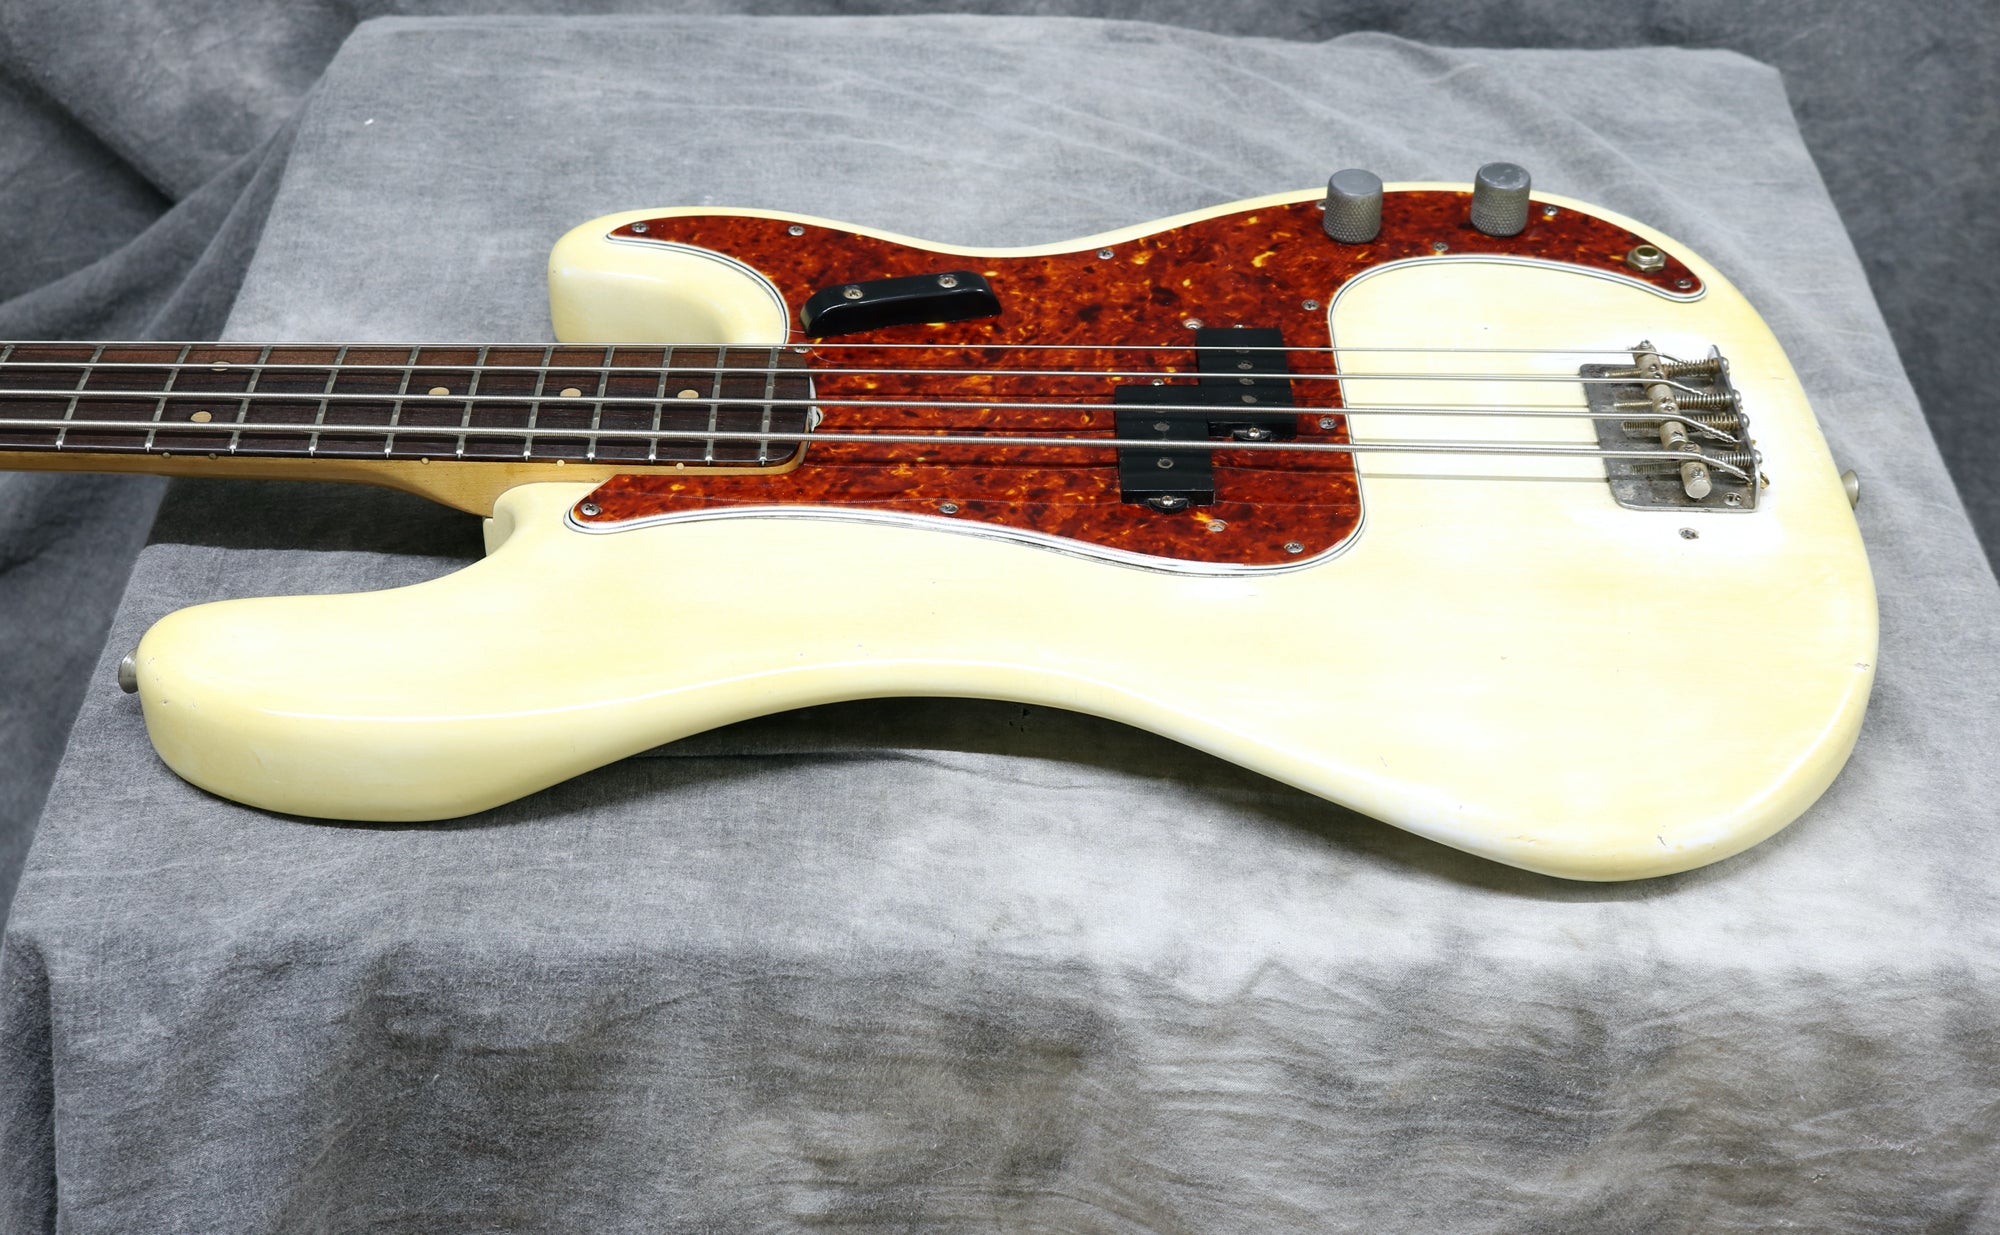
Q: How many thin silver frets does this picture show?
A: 12